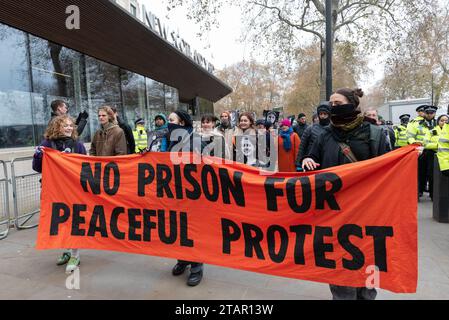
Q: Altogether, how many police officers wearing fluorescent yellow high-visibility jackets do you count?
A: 5